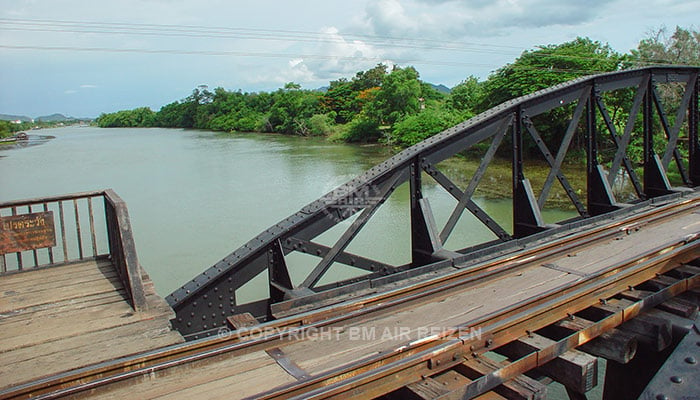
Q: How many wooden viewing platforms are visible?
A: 1